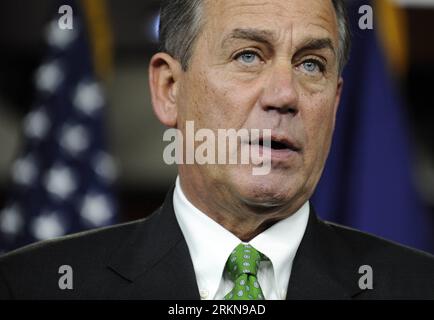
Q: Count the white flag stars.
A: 11